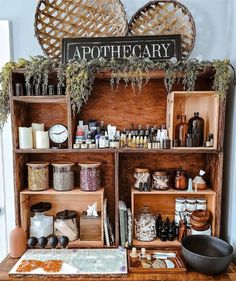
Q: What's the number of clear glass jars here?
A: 8